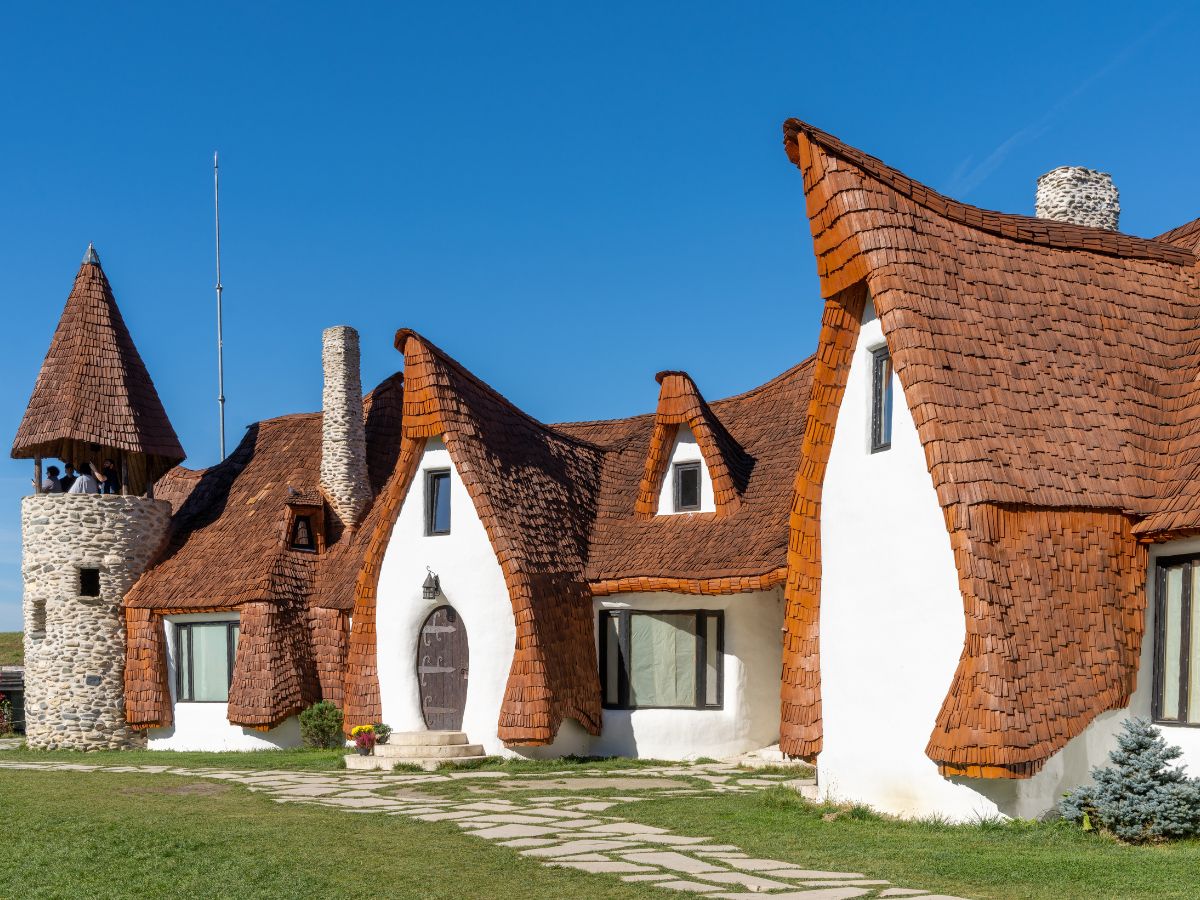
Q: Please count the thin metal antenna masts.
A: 1